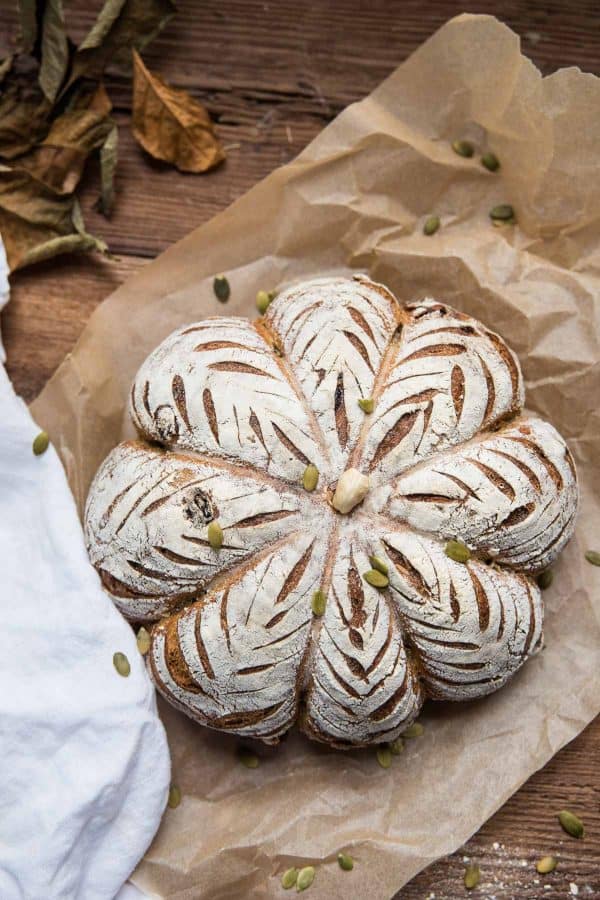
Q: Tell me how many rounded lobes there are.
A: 8